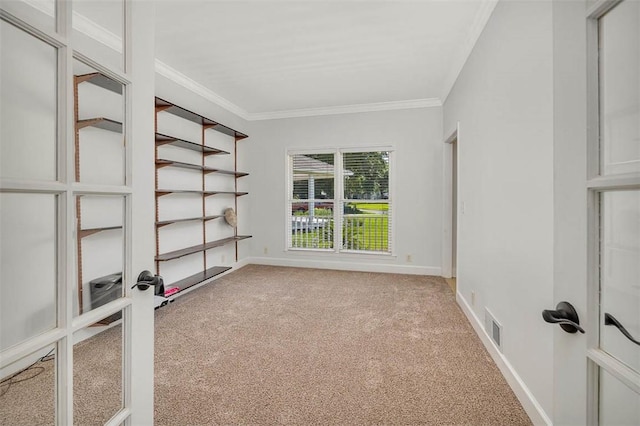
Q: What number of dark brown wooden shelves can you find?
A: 7